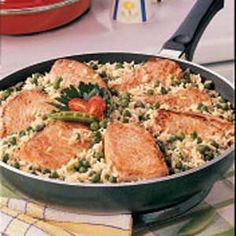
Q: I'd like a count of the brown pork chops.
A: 7